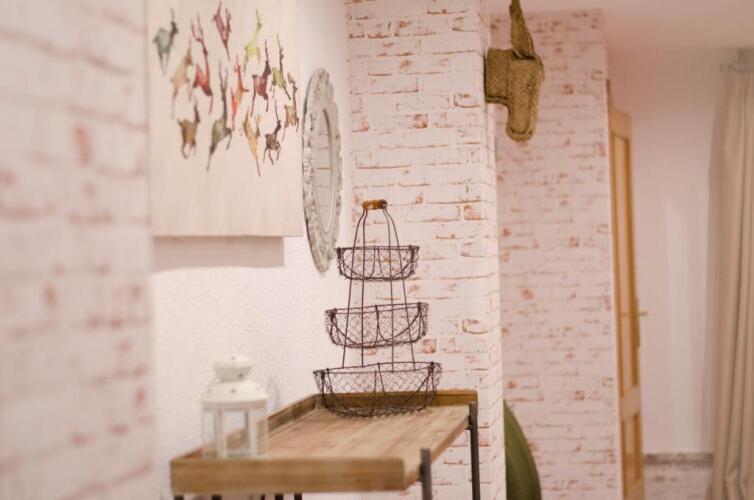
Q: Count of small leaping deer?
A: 13